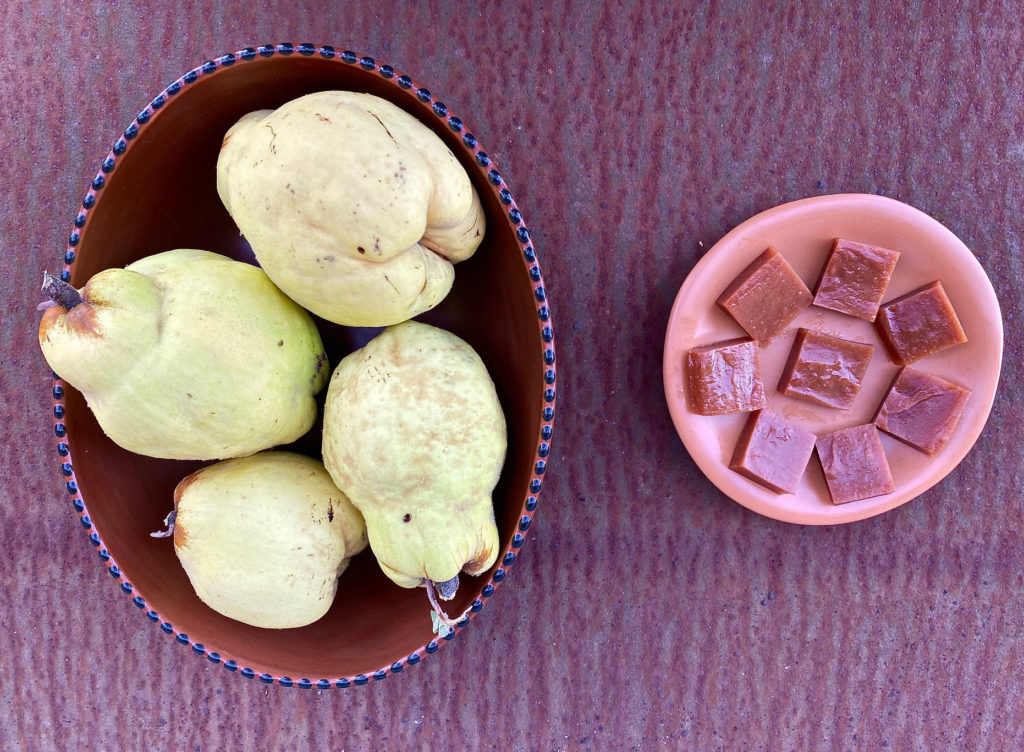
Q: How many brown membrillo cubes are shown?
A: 8